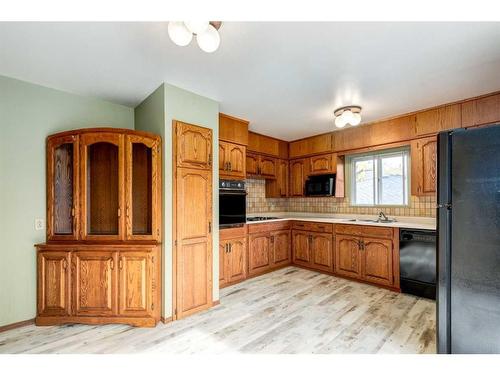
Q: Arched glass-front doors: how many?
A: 3